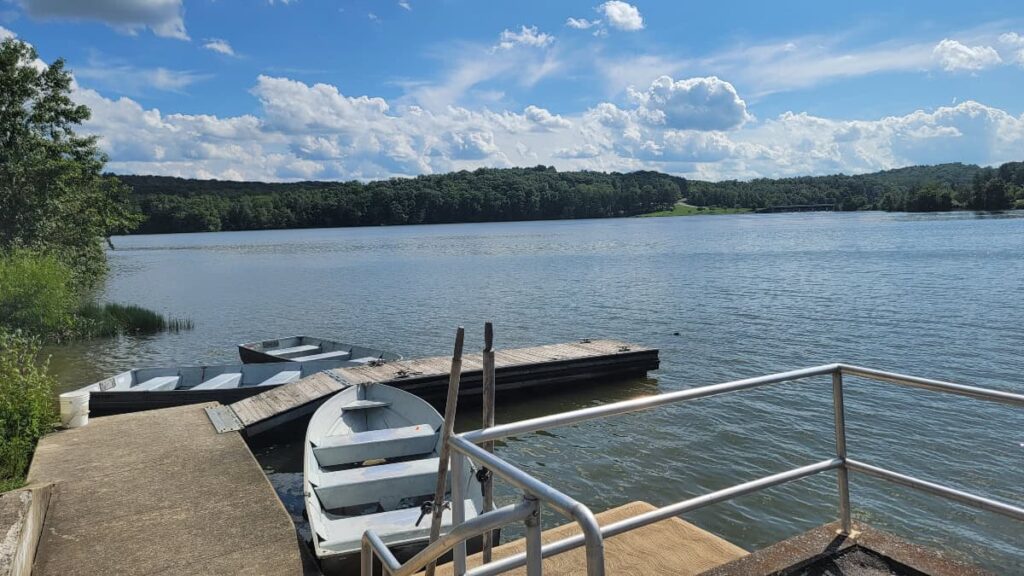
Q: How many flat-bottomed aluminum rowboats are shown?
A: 3